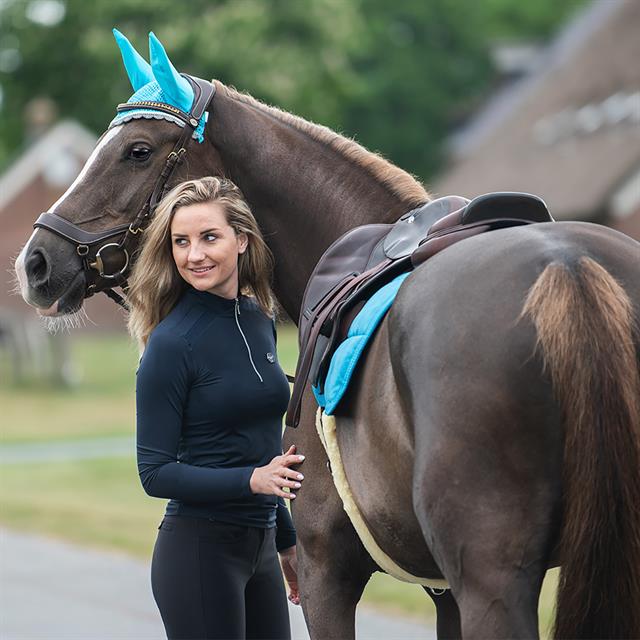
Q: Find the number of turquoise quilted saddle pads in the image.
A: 1